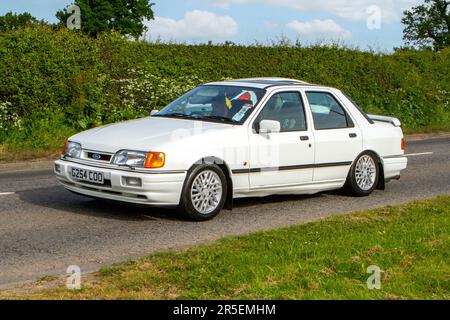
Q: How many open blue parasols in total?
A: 0